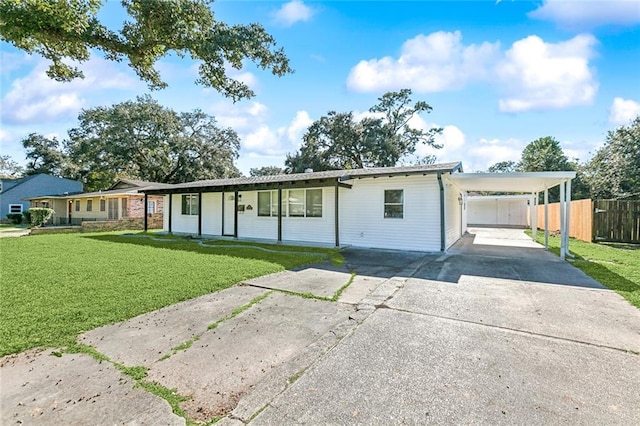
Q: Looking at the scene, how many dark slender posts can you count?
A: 6